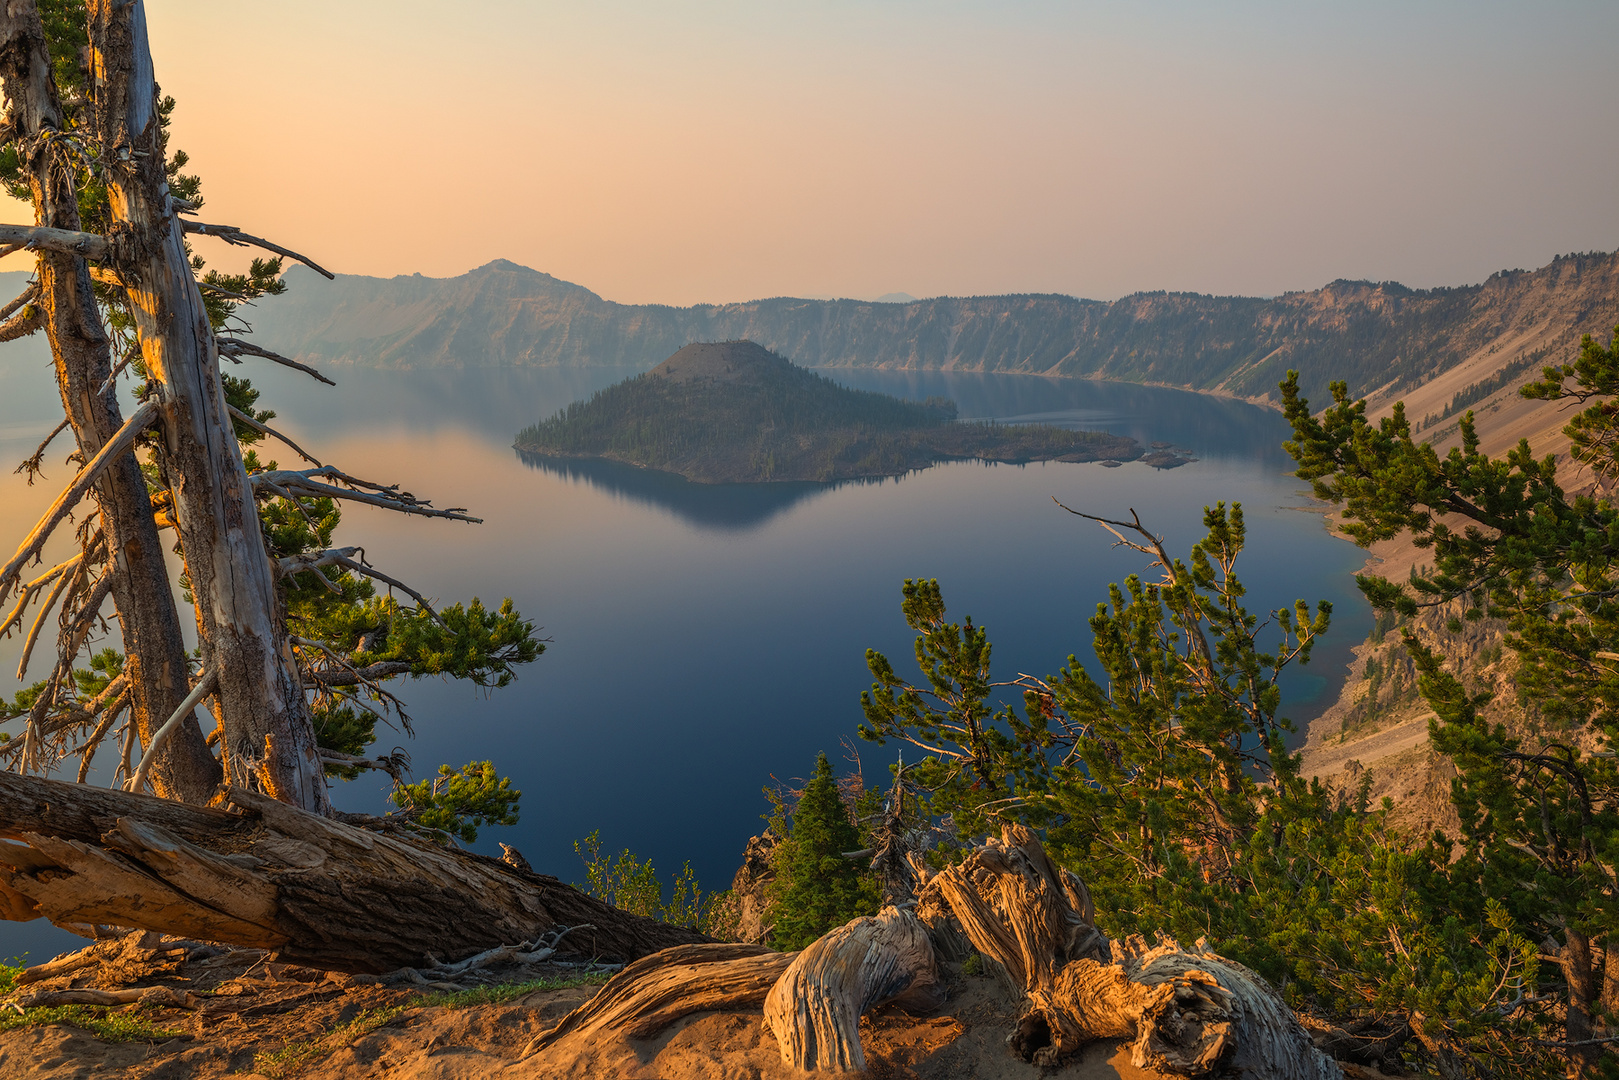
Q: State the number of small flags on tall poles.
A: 0